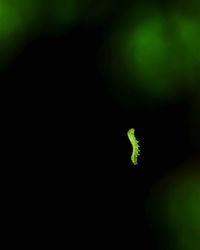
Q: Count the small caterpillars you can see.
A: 1